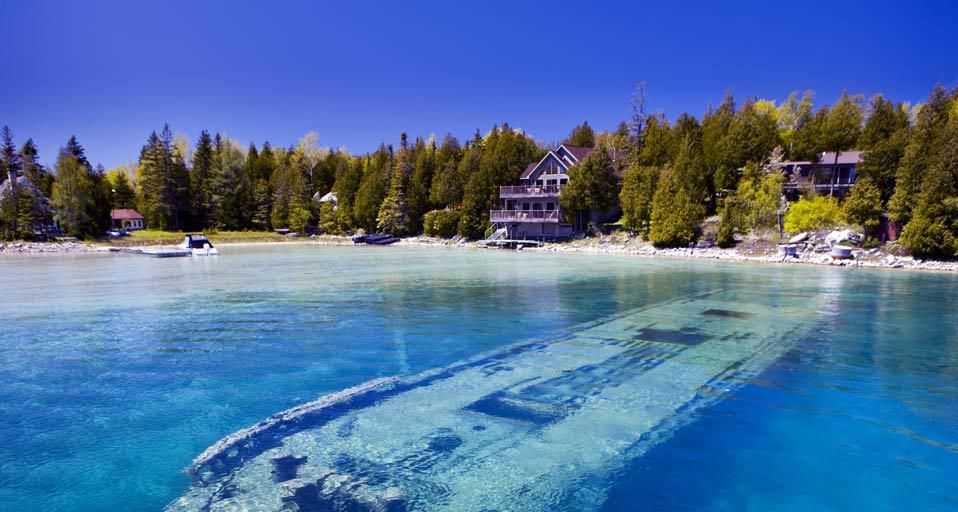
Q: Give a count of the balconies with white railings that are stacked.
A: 2